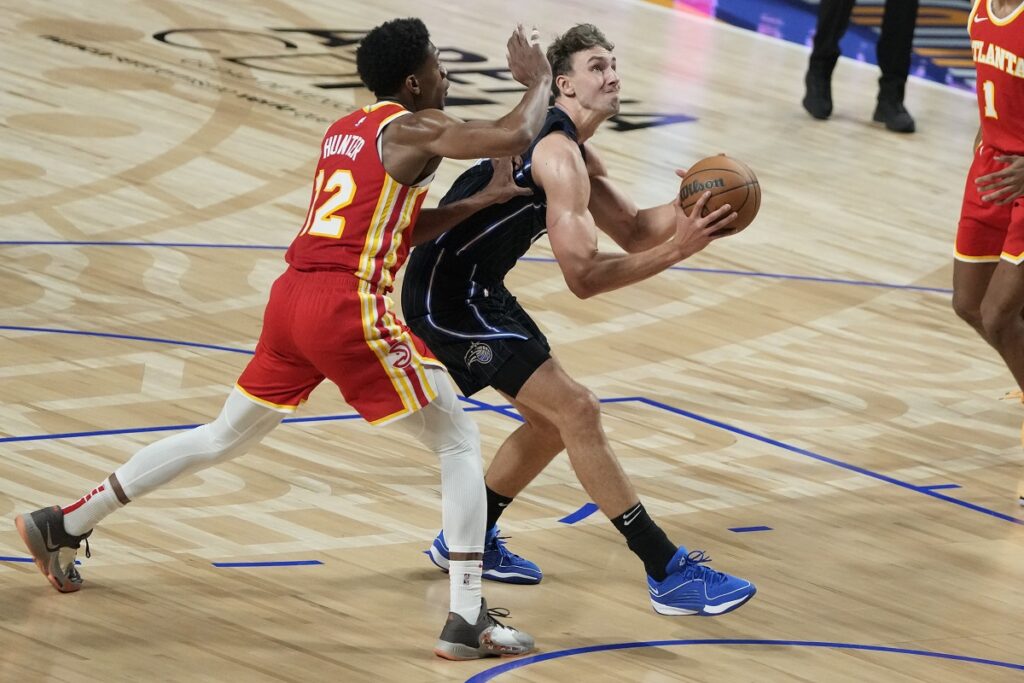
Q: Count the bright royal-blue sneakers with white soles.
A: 2